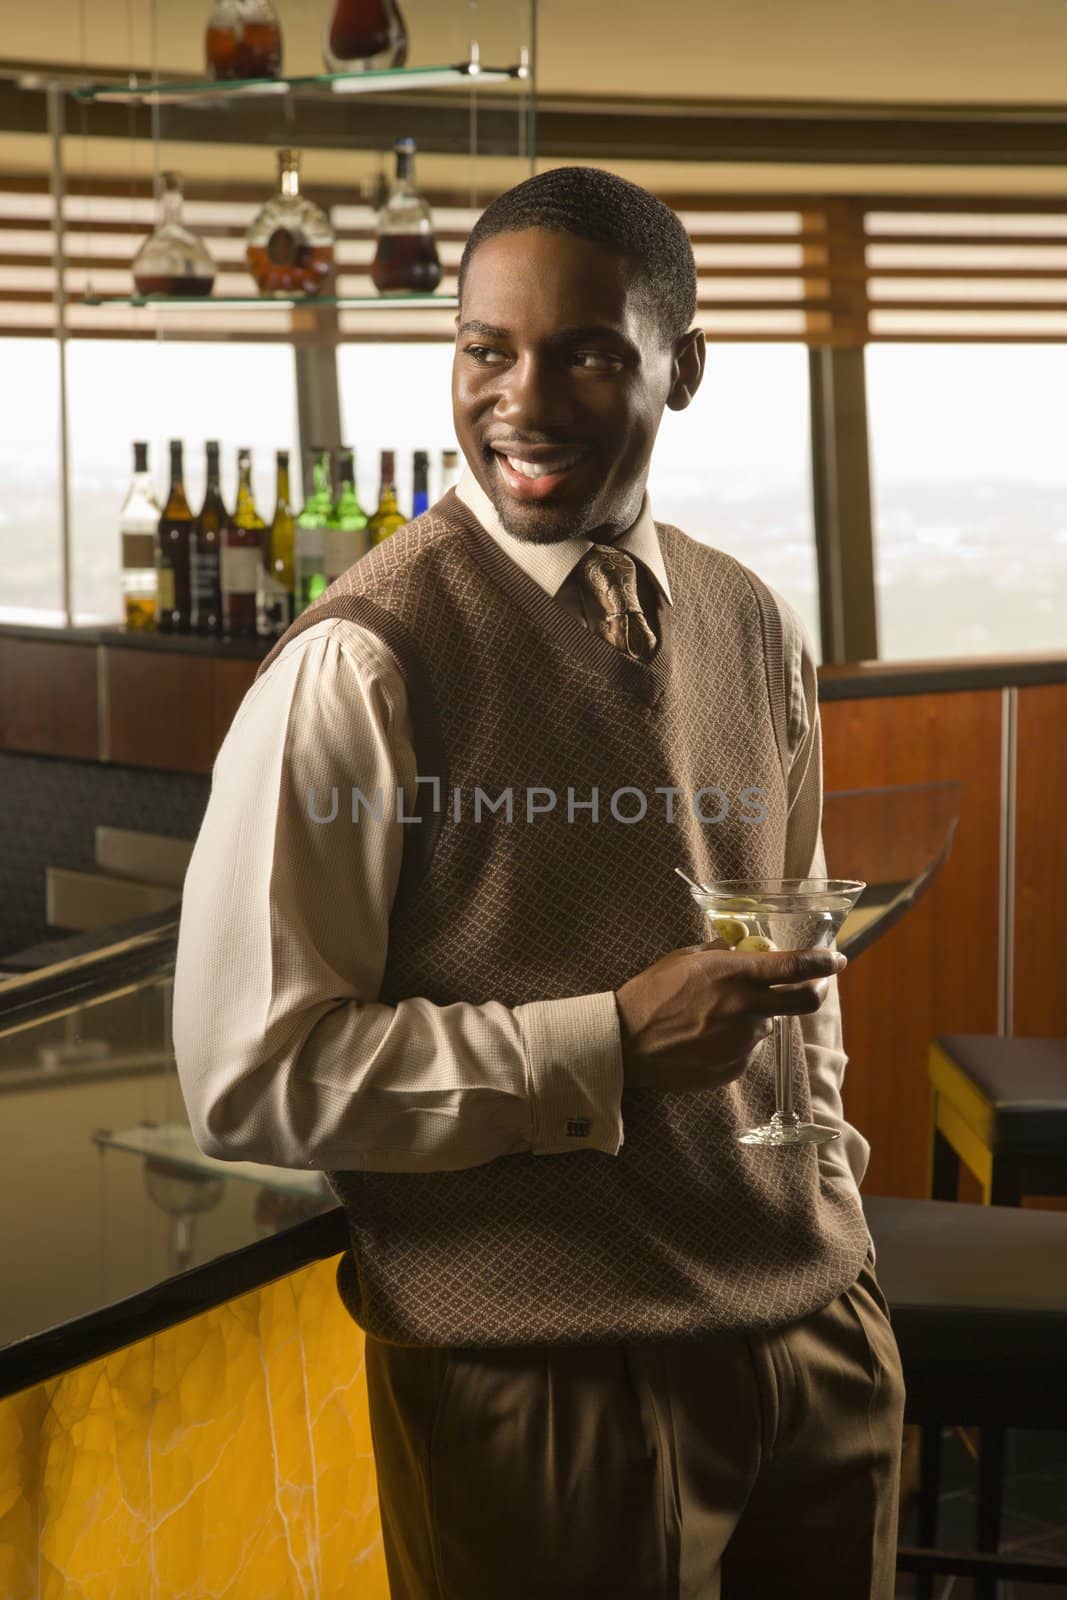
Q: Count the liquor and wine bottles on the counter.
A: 10